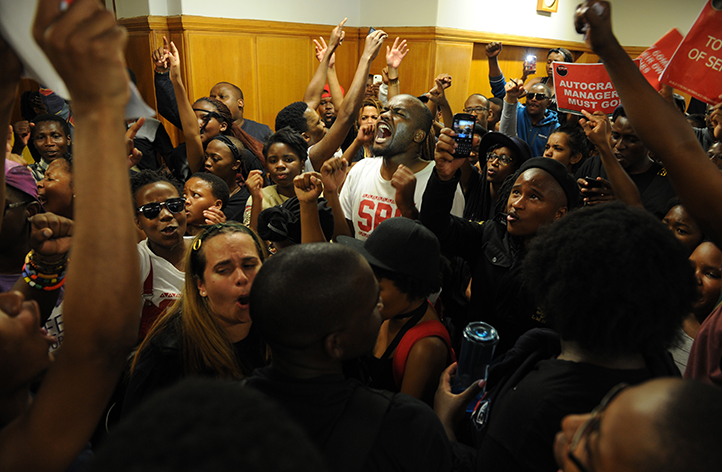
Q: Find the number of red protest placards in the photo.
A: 3